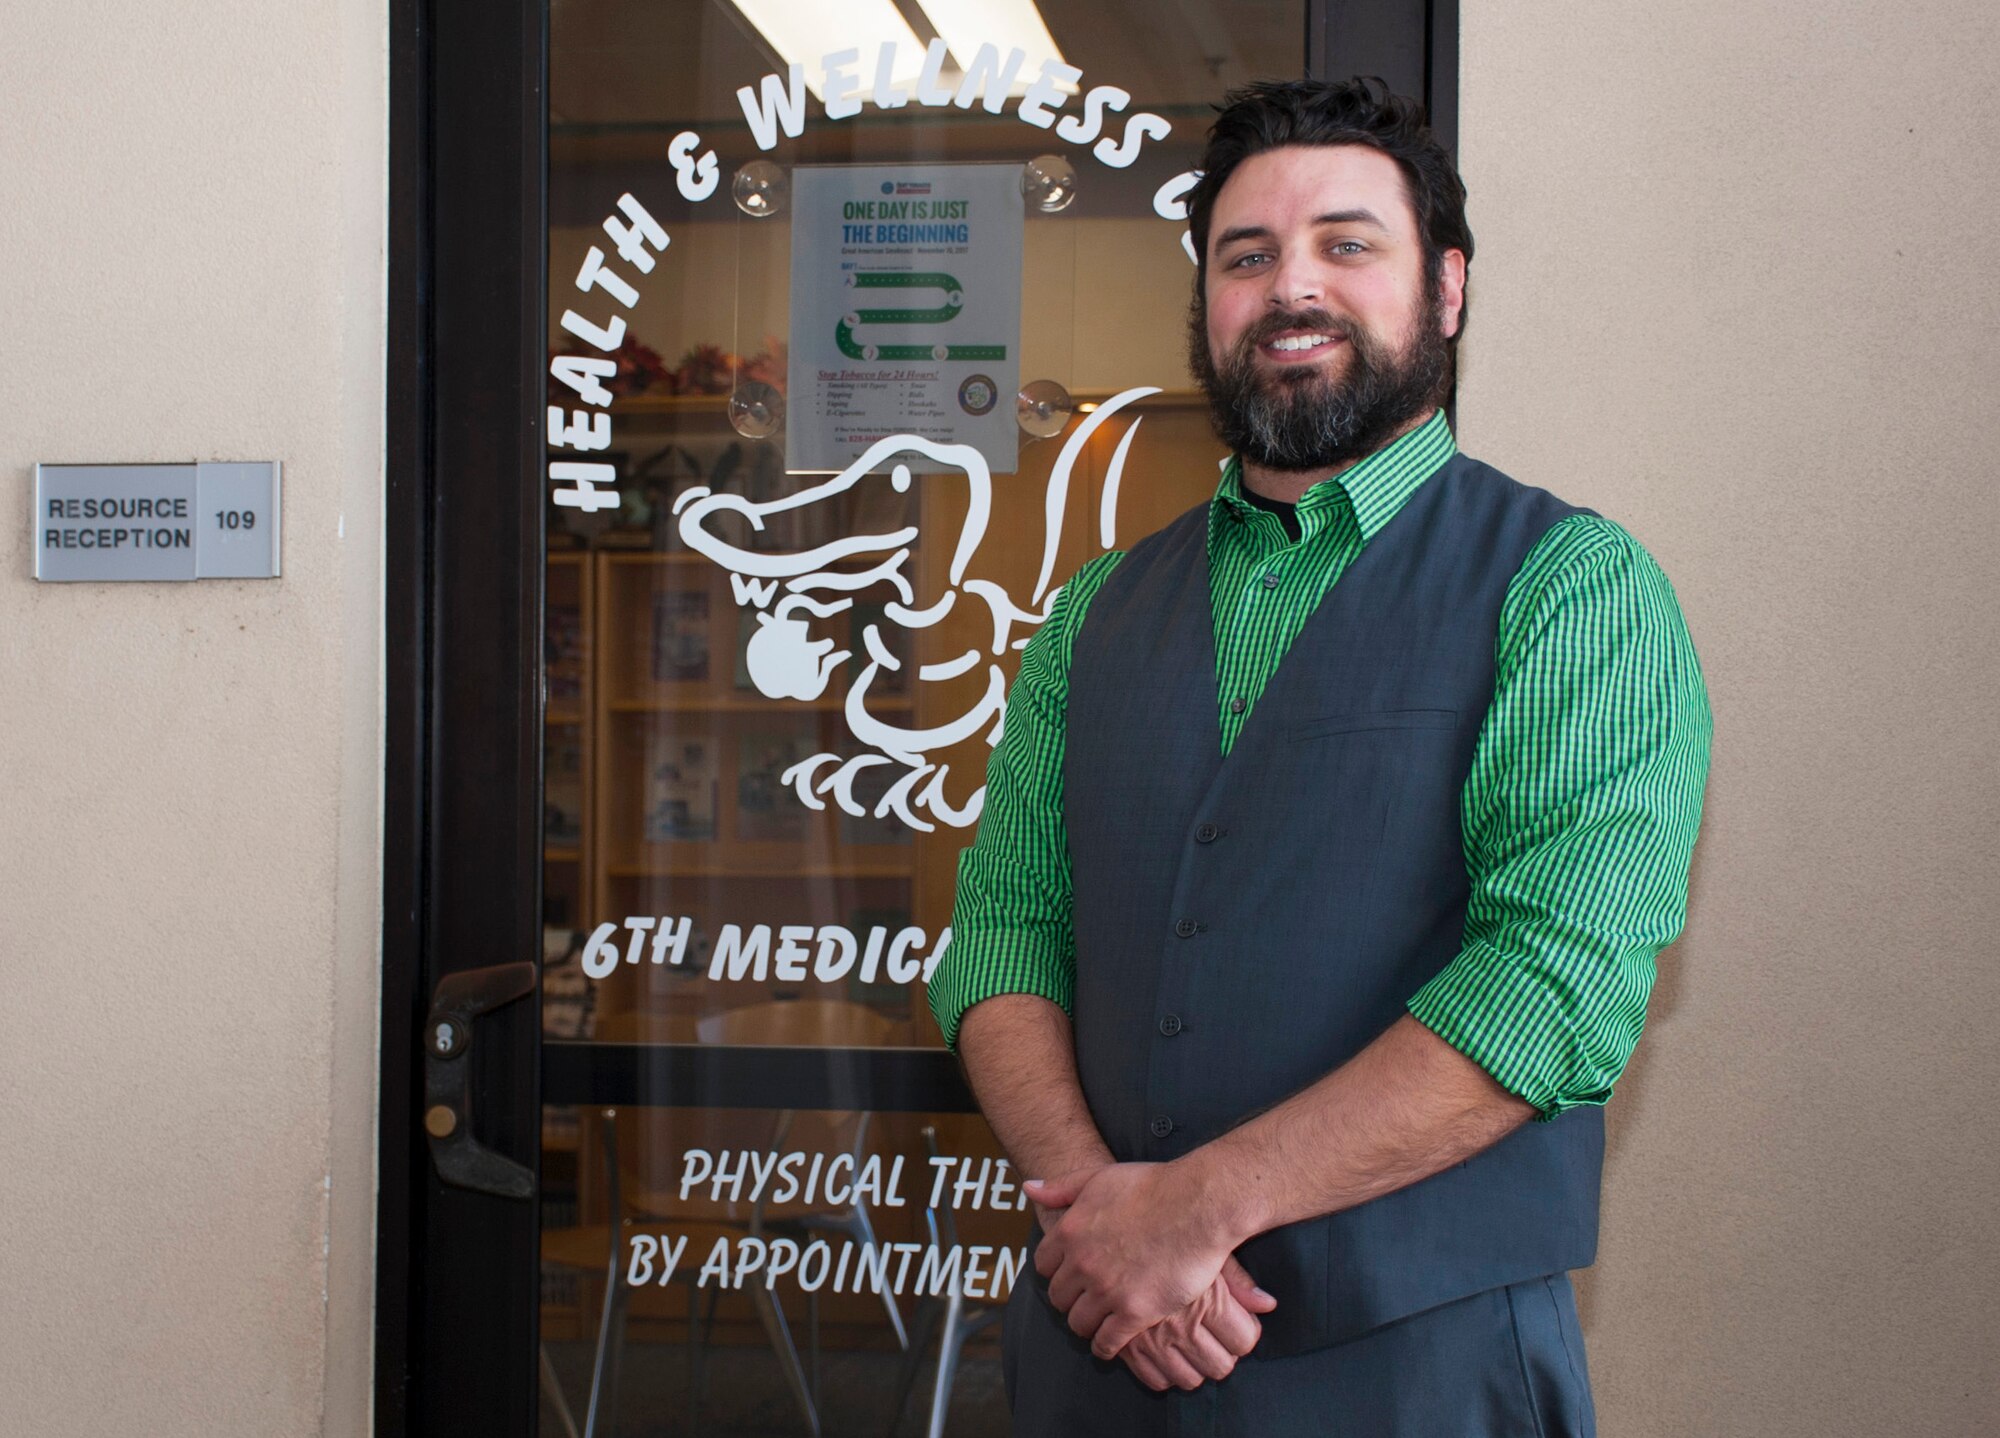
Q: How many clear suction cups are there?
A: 4